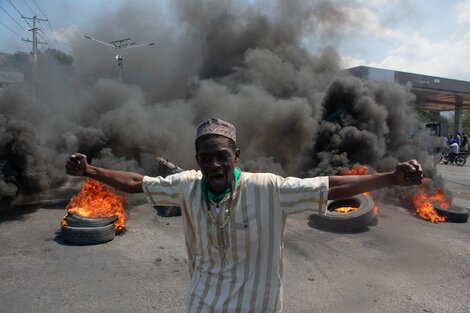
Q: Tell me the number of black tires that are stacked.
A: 2